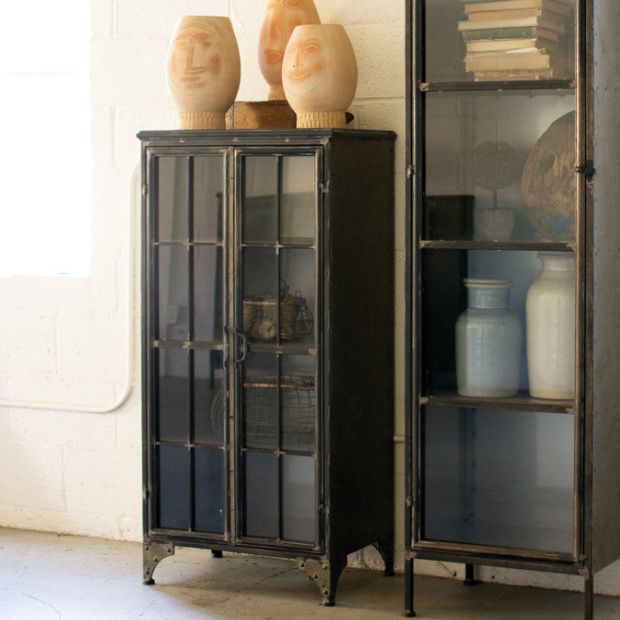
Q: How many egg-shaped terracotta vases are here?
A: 3